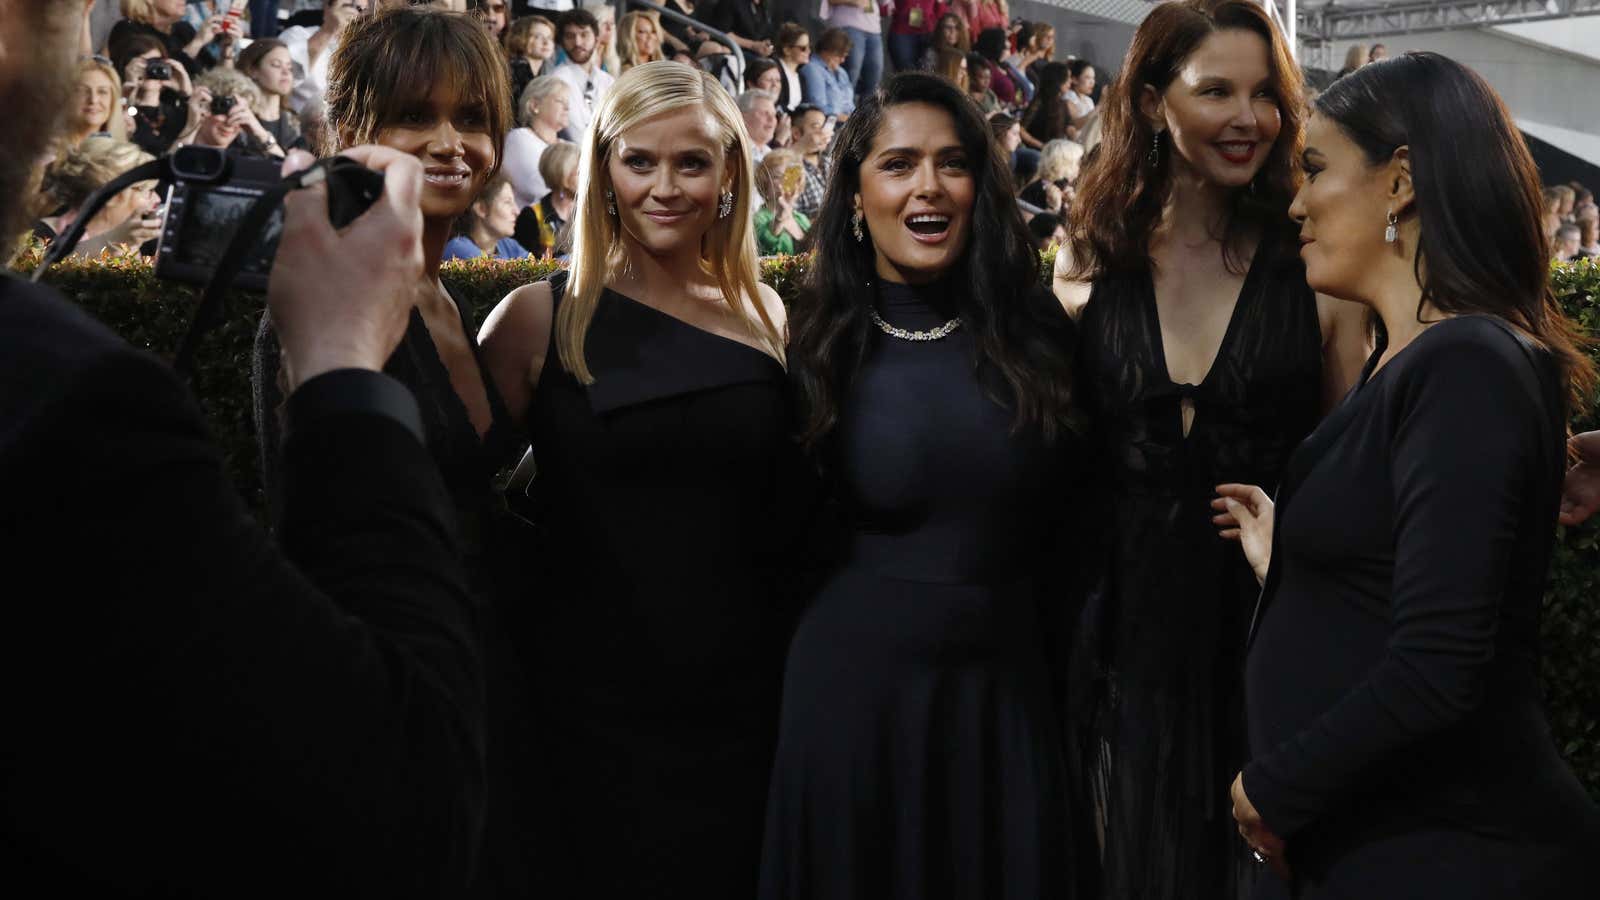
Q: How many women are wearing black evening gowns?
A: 5